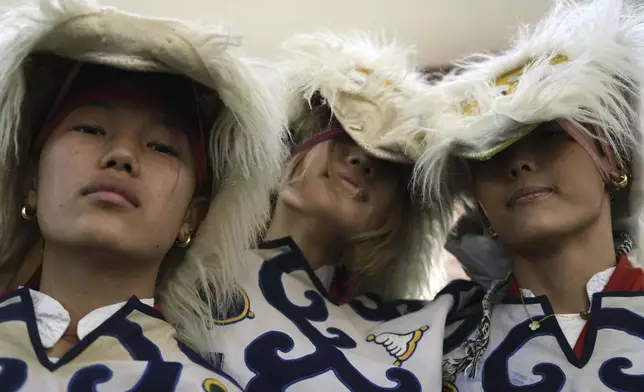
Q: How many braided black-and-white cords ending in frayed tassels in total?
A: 1